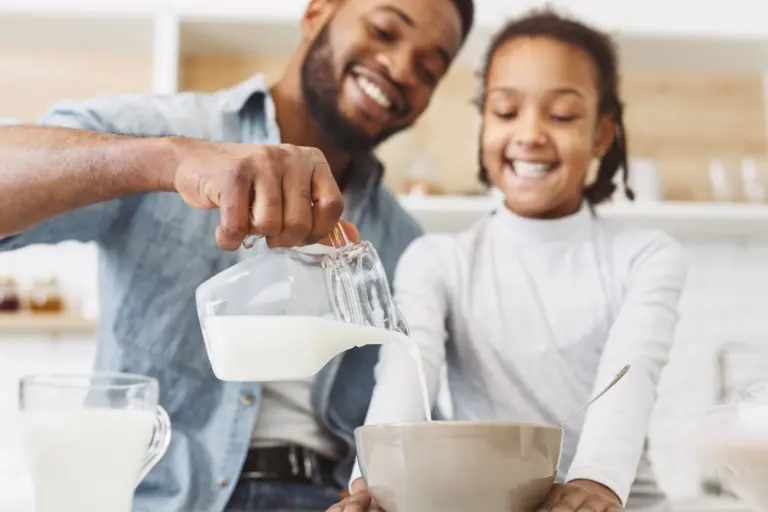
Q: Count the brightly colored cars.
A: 0